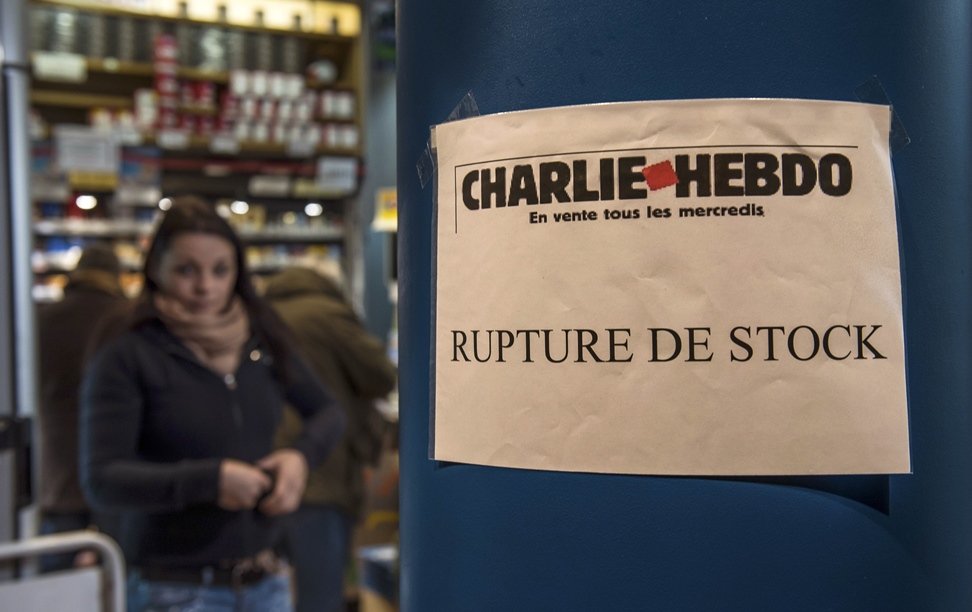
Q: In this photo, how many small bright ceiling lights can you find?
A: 4